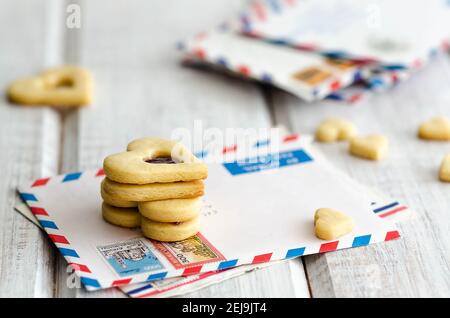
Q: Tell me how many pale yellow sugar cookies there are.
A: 10